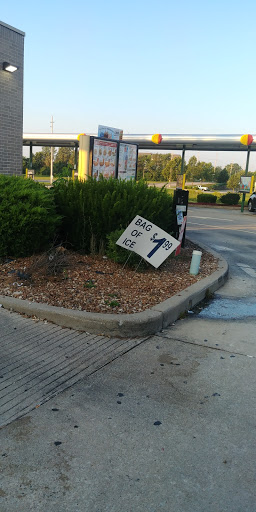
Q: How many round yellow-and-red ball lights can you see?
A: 3